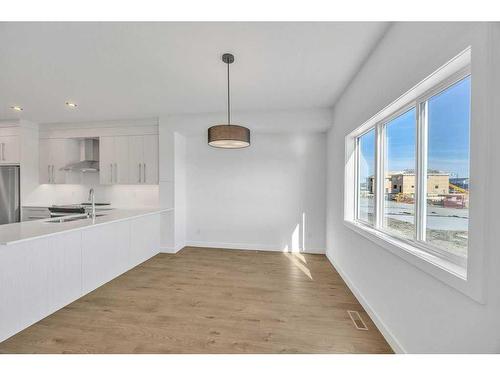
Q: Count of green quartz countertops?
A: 0